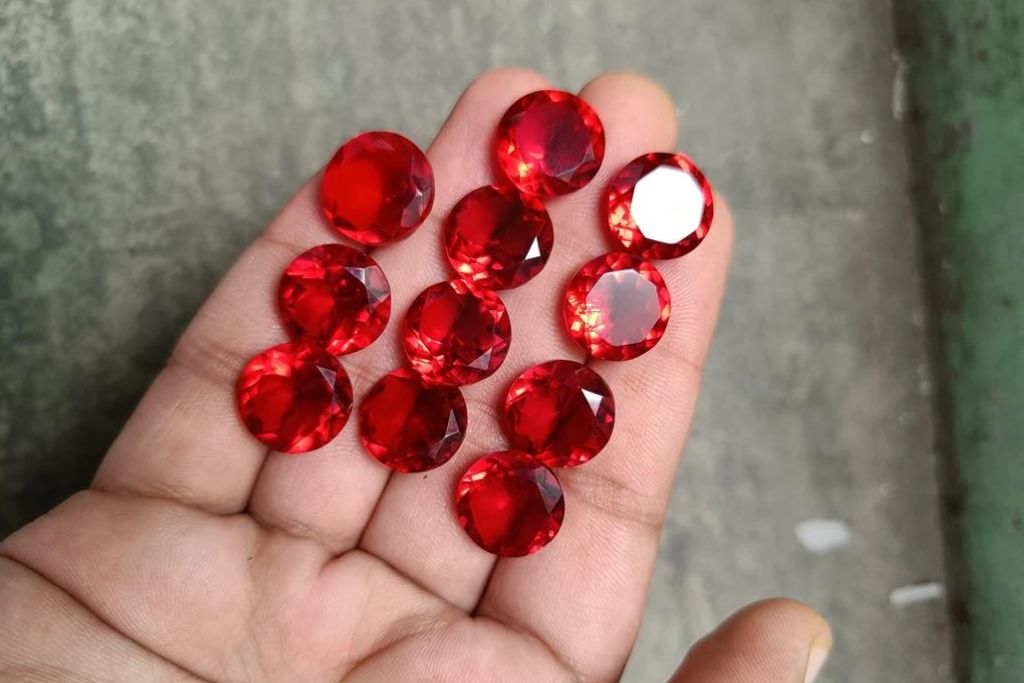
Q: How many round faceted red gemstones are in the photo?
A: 11